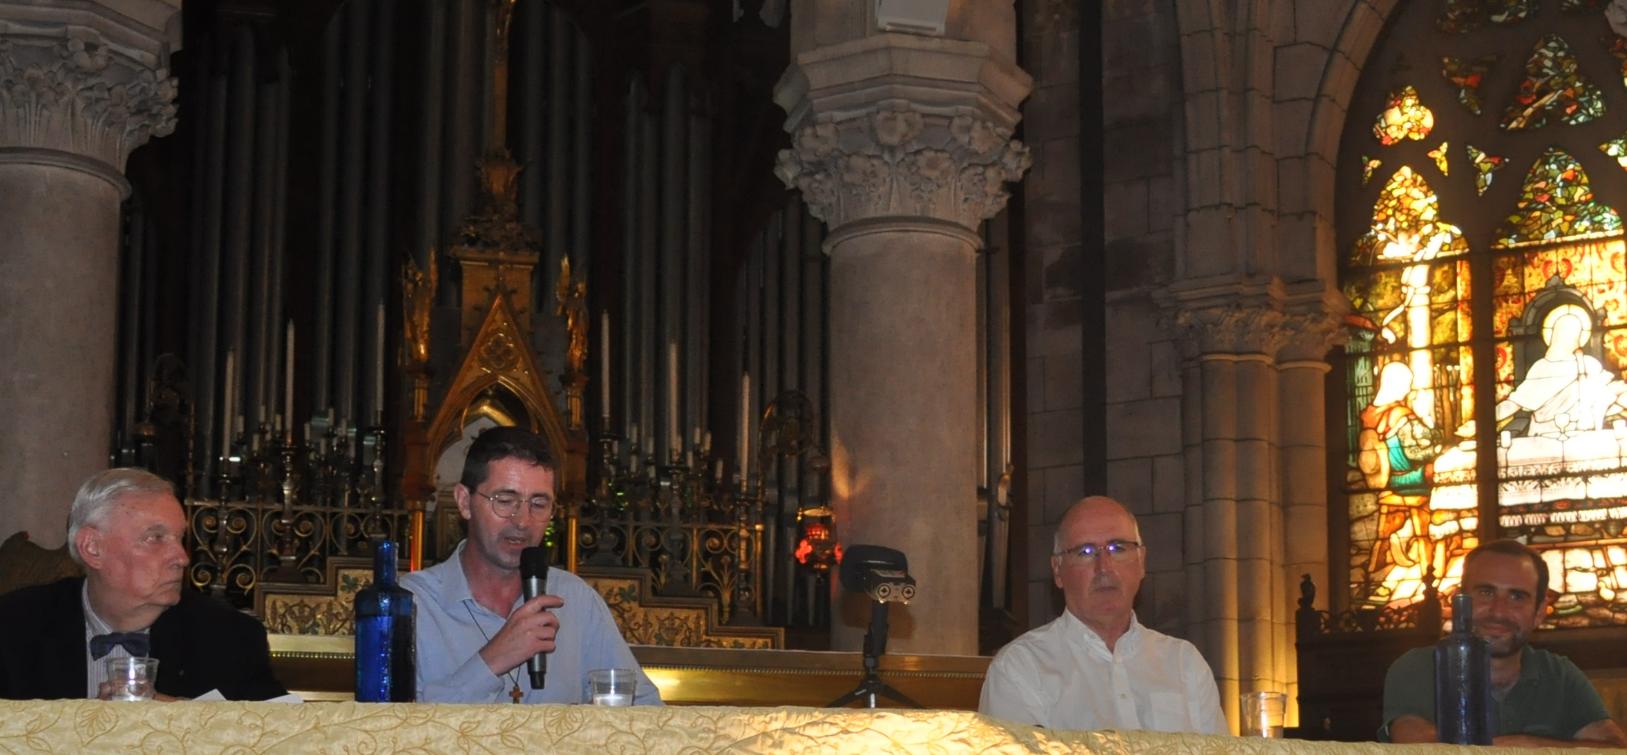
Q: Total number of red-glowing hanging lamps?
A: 1